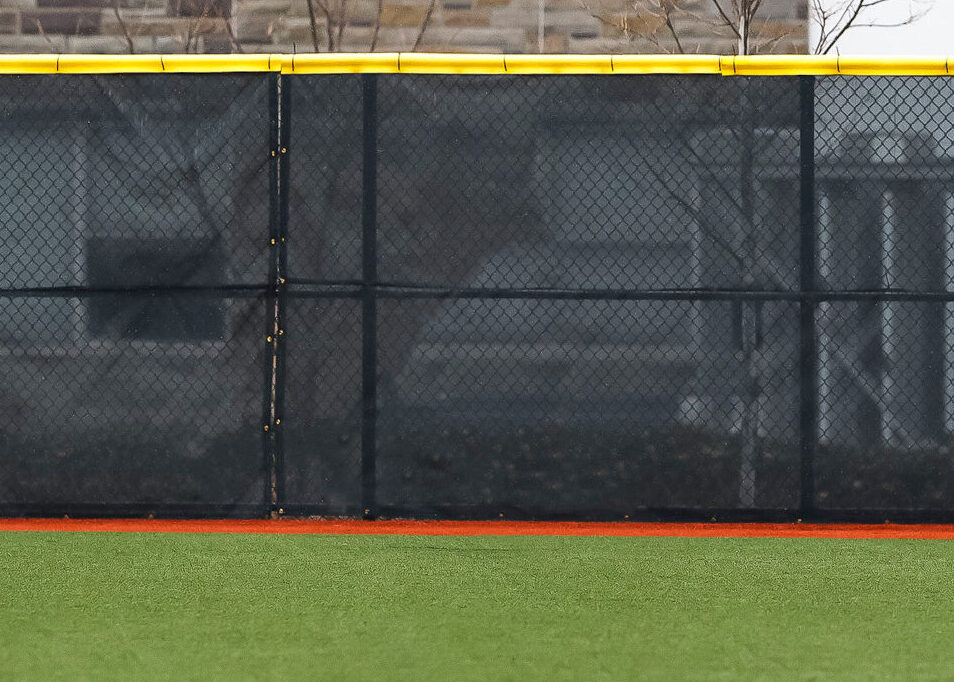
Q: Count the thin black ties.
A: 11